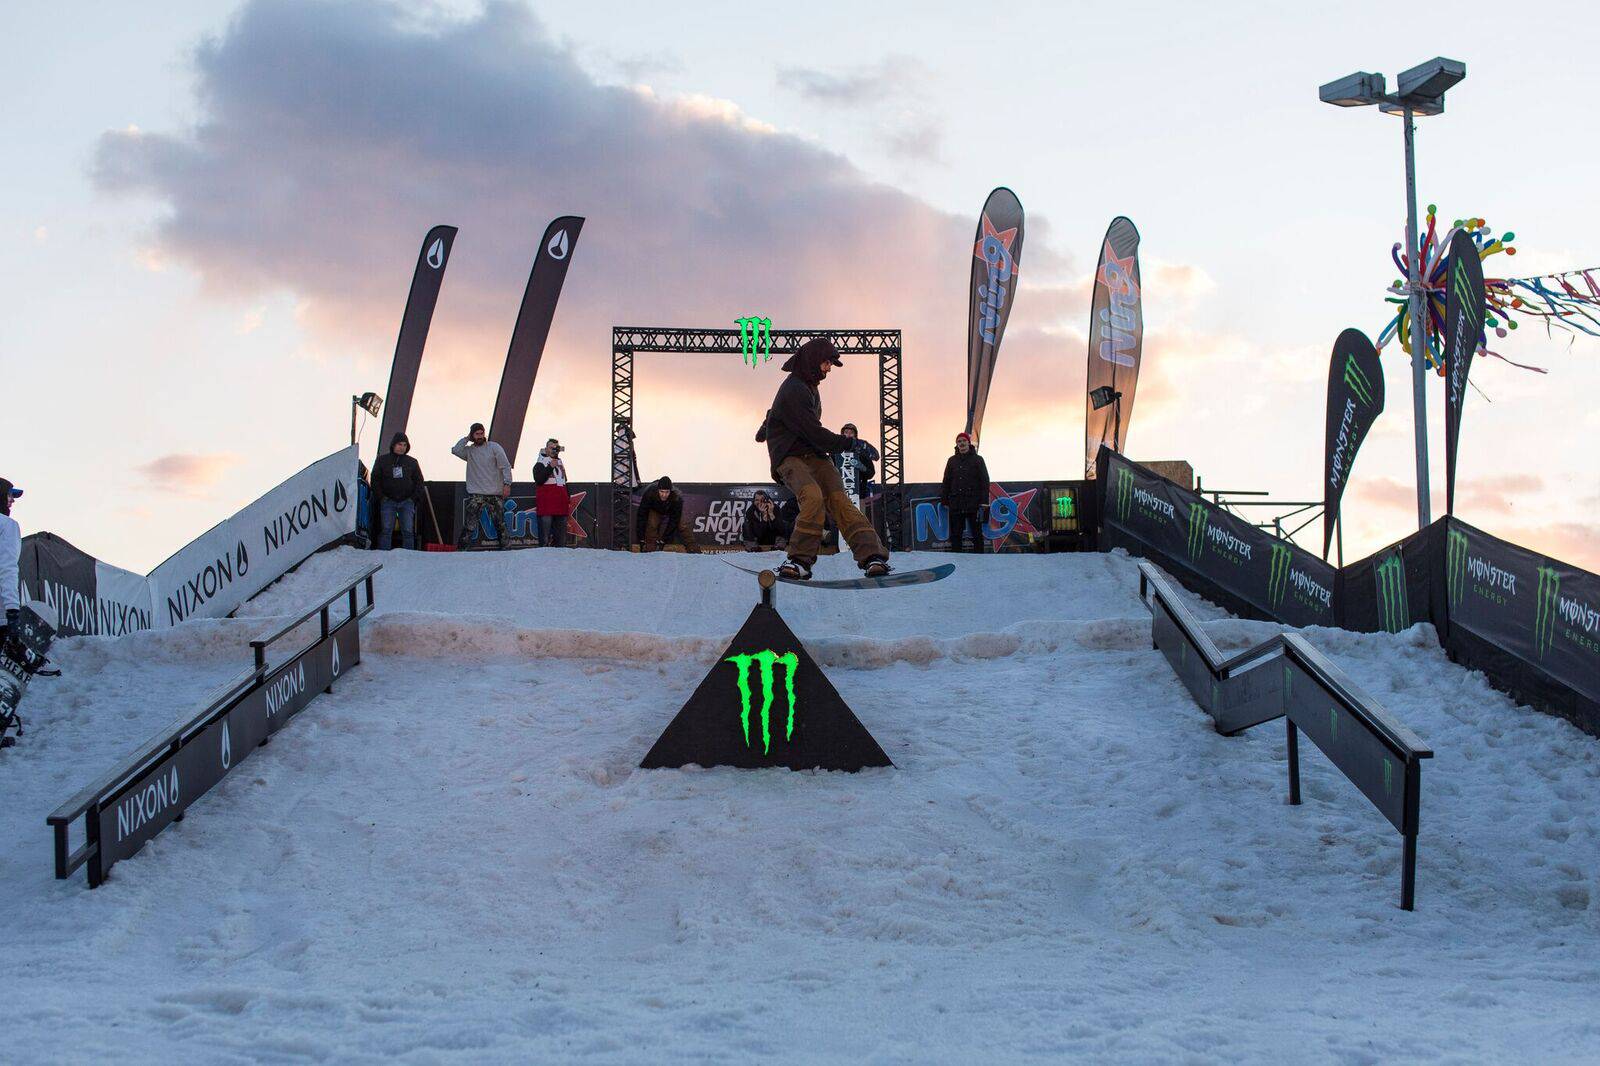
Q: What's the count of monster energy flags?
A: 2